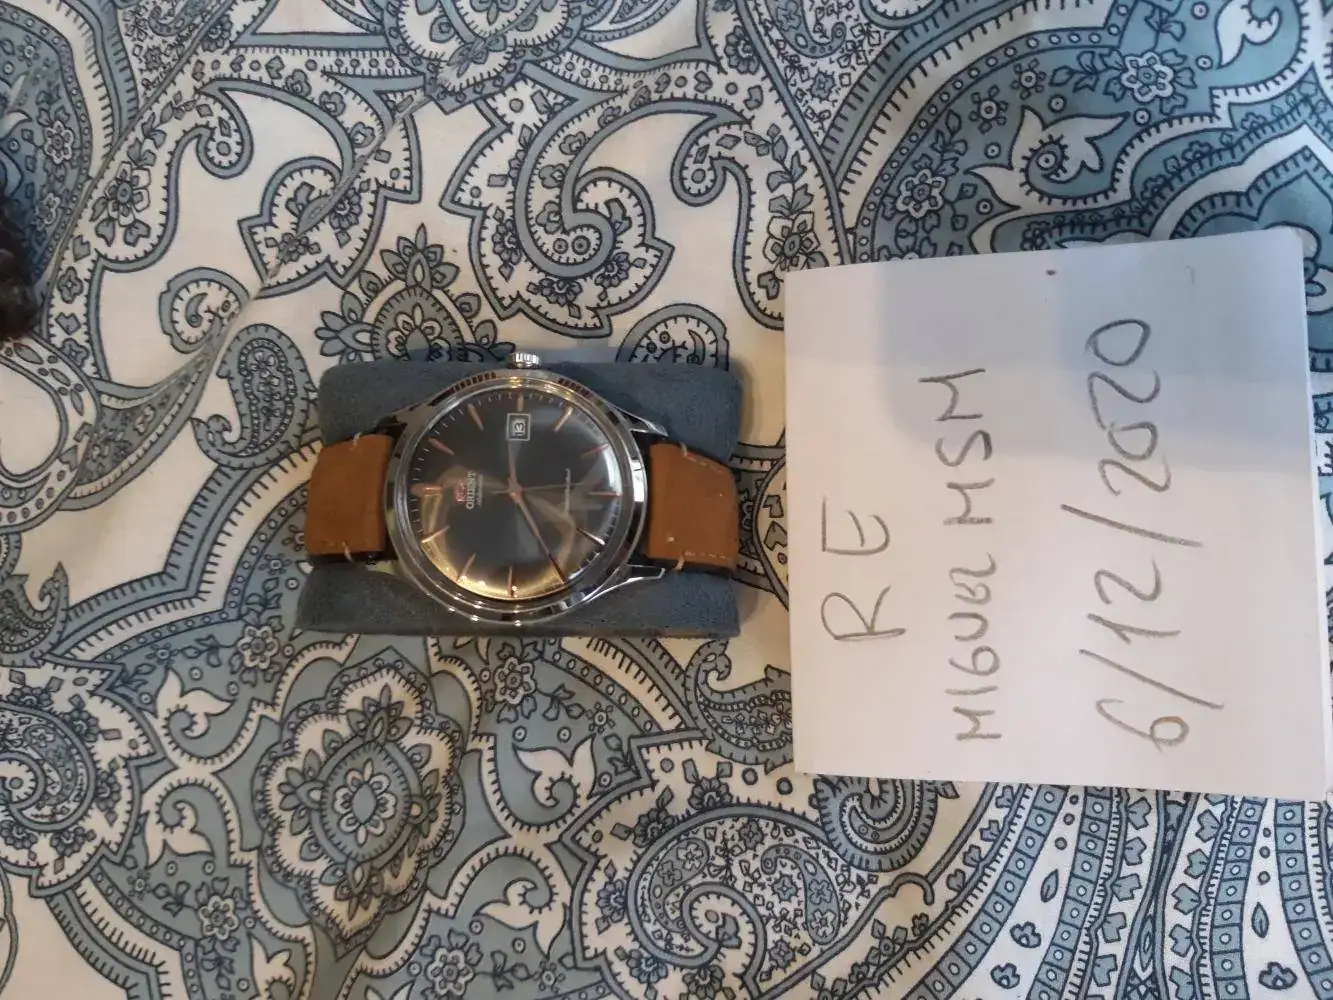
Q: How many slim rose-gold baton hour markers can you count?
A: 12